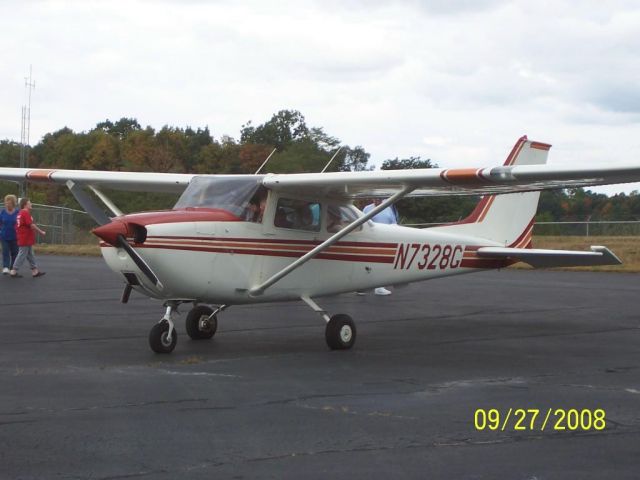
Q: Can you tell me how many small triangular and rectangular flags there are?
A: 0